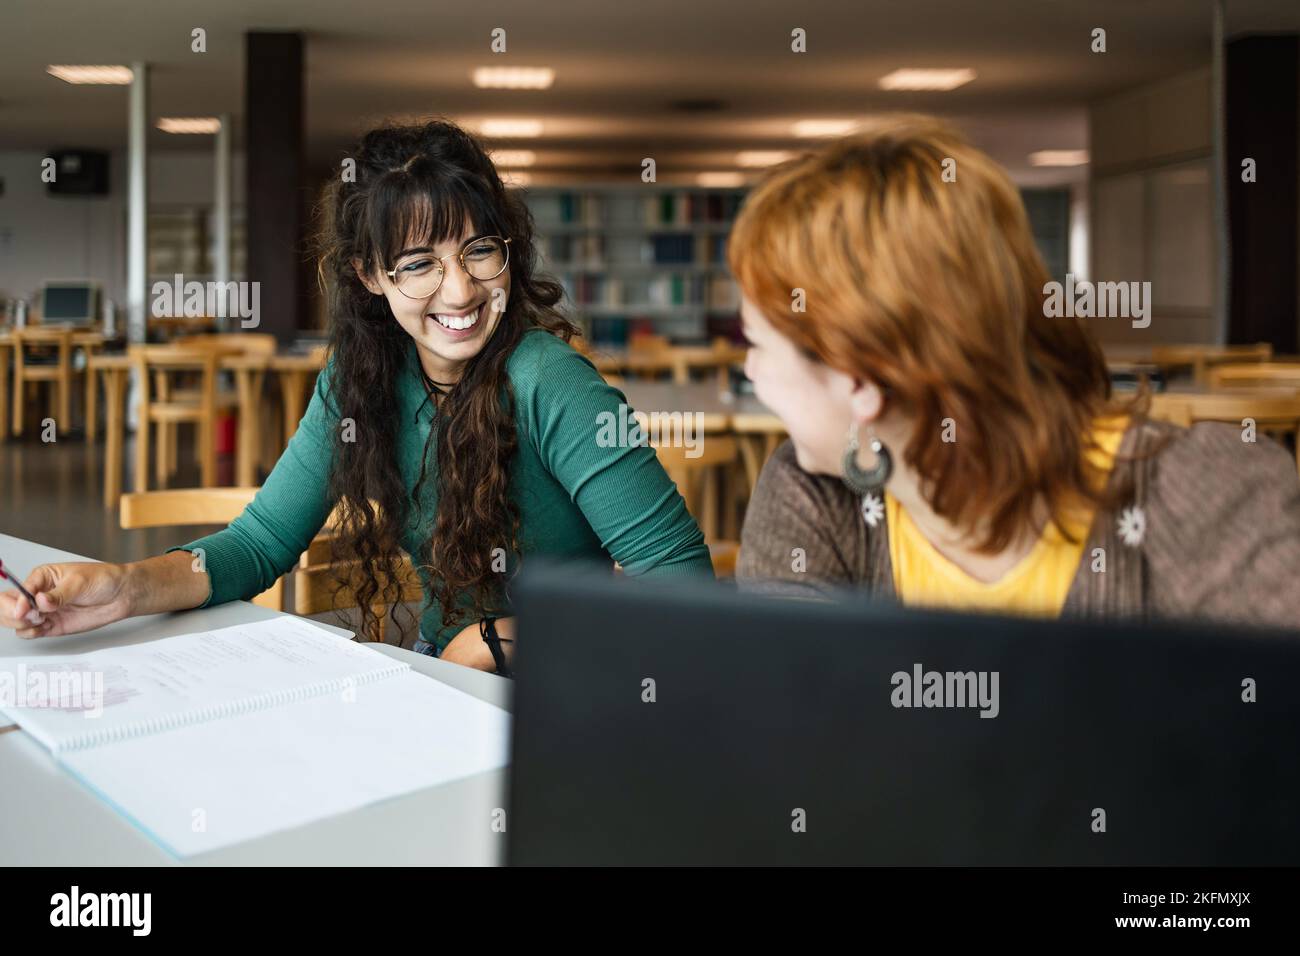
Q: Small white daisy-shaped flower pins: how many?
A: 2